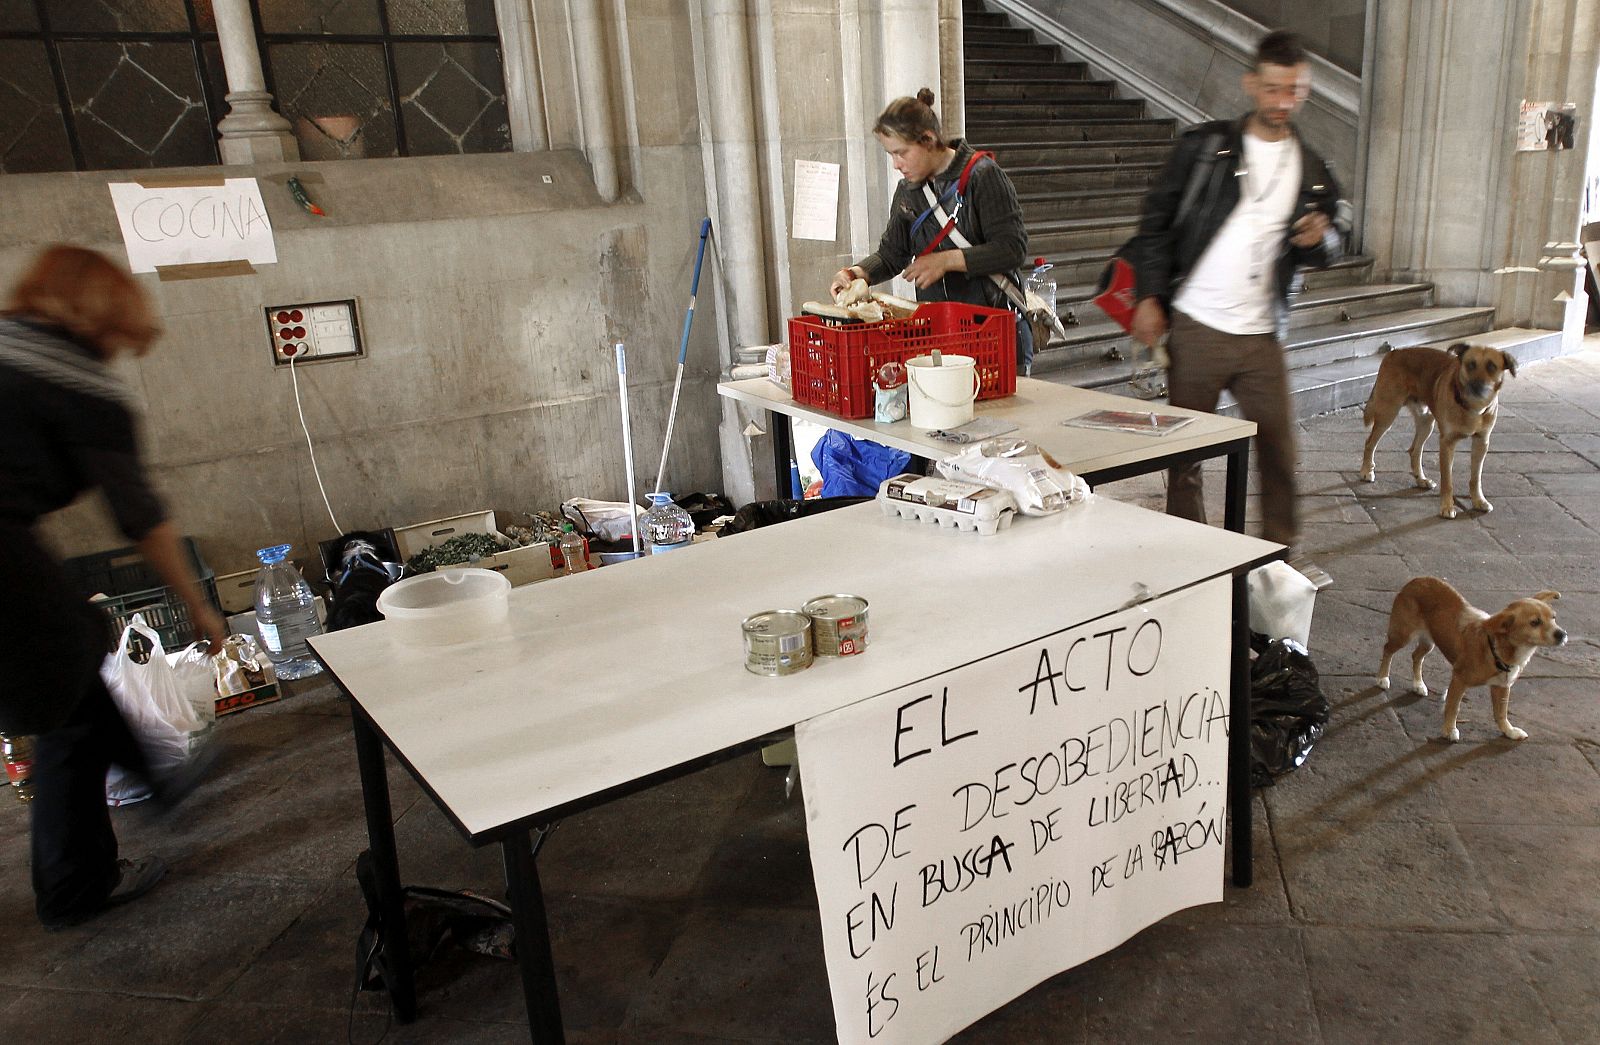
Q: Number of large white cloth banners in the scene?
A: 1